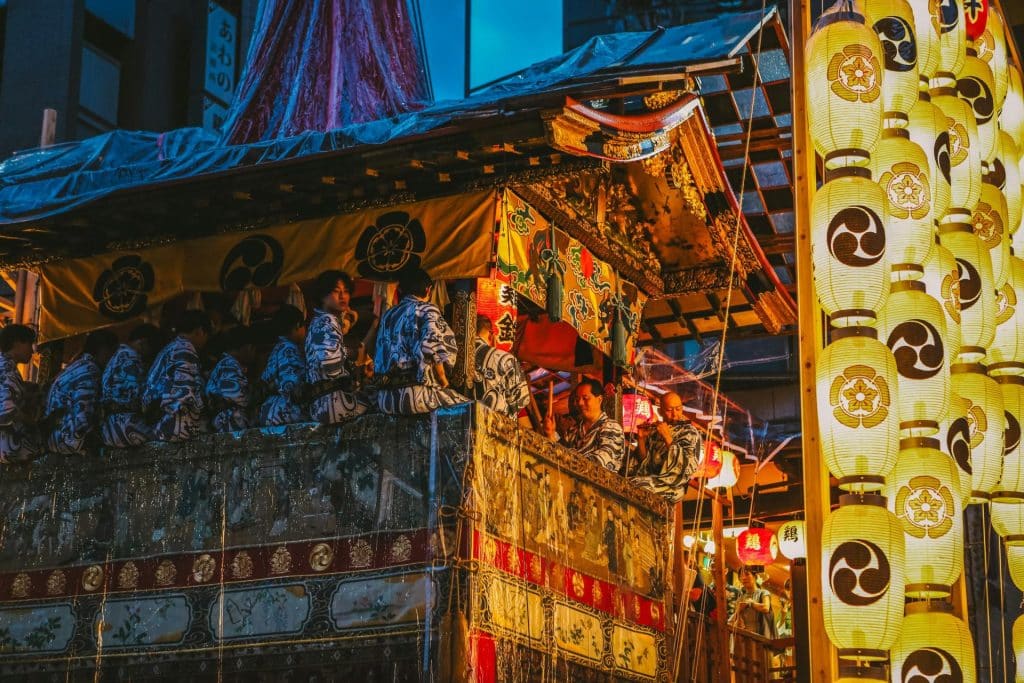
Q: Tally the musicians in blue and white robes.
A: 11